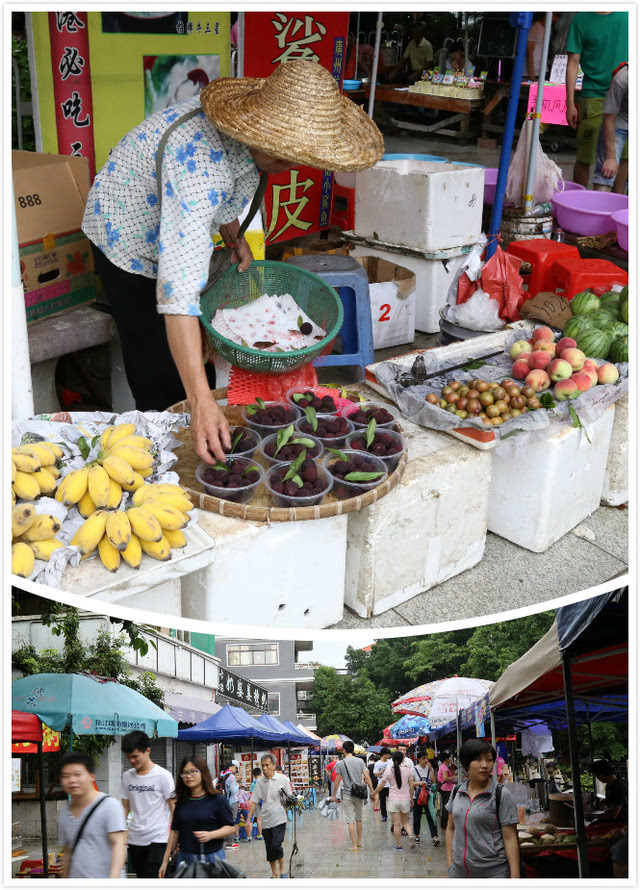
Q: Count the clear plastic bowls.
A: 10